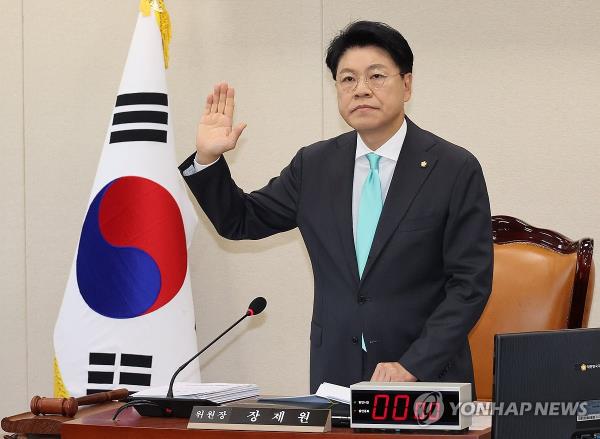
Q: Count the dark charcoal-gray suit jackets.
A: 1